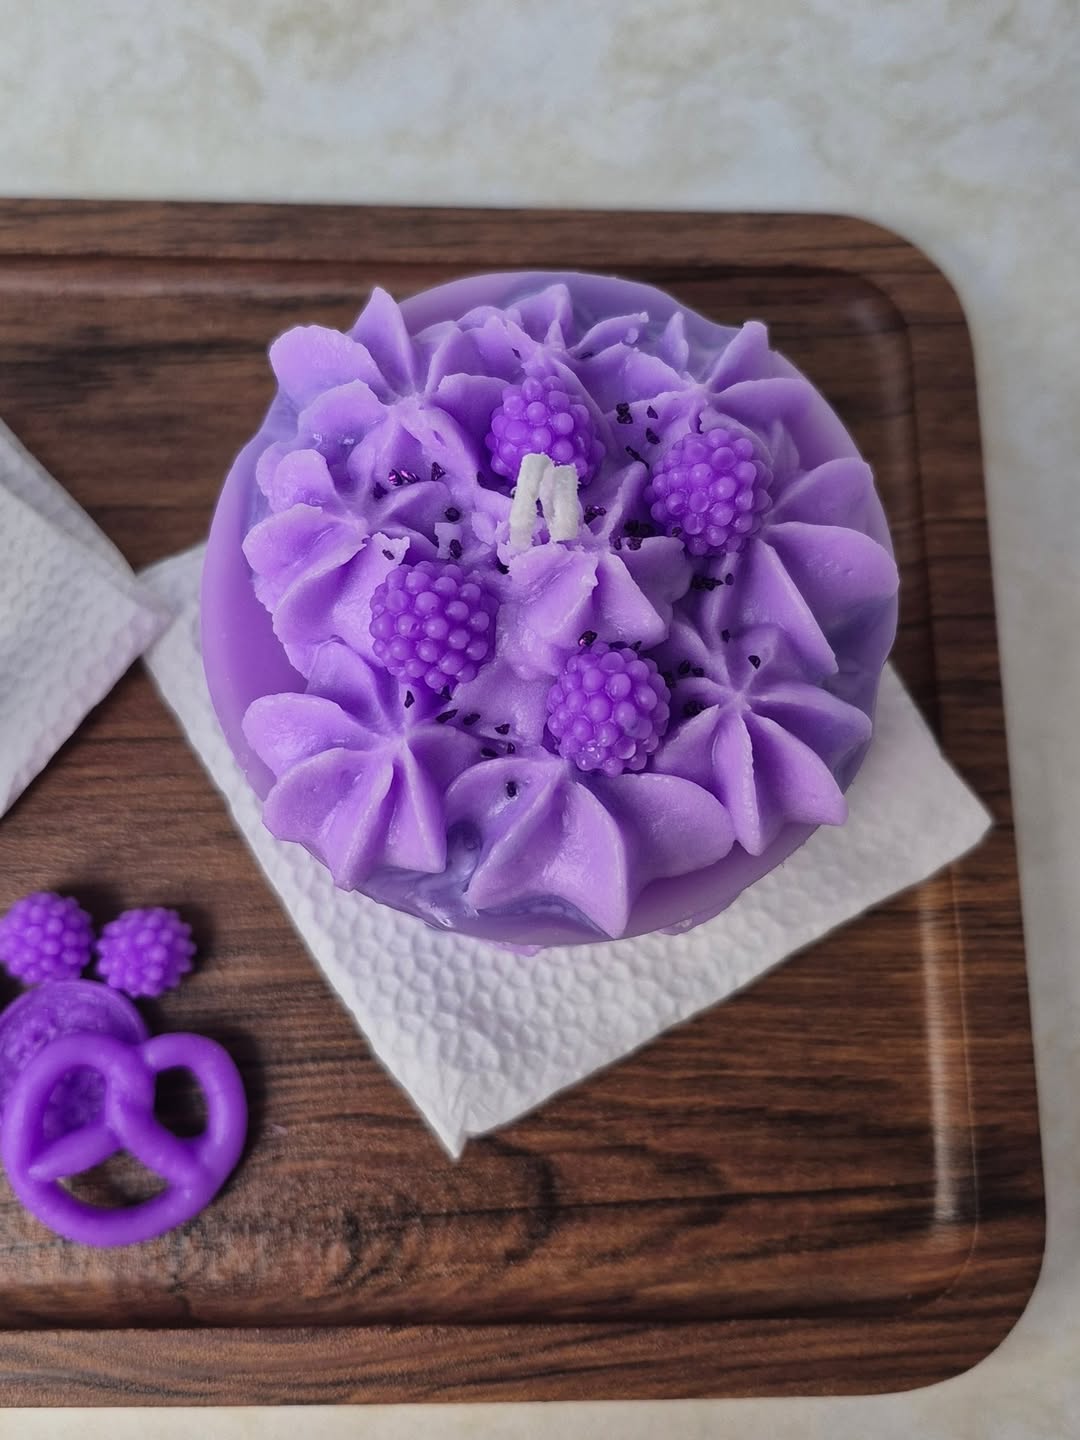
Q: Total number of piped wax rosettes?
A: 9